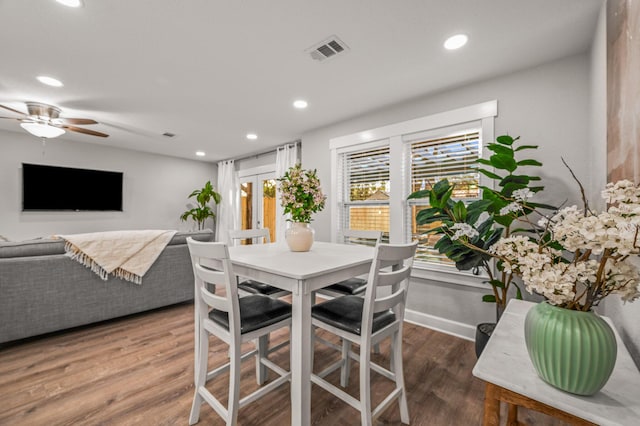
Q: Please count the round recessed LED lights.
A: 6